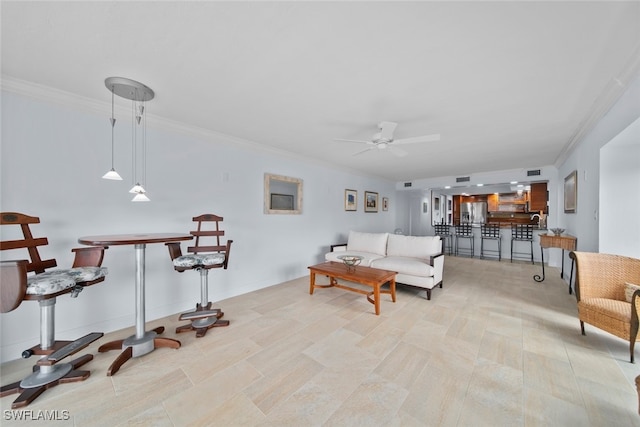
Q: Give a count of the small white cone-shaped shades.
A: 3